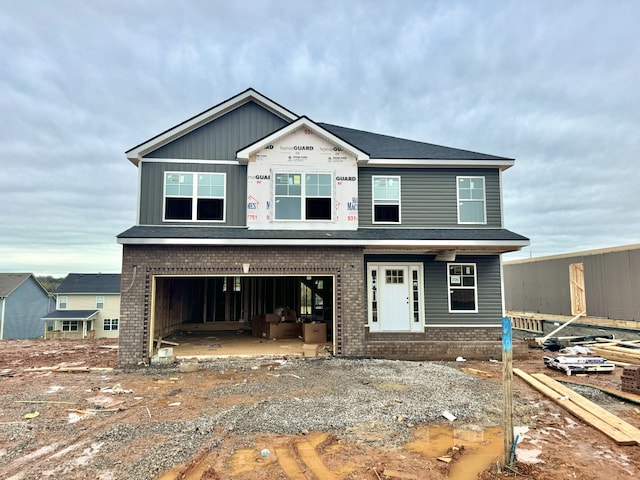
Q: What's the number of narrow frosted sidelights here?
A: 2